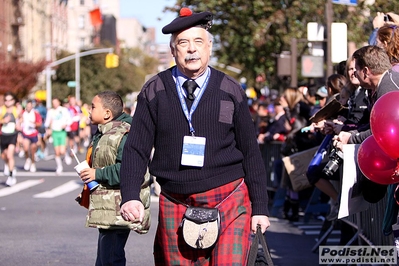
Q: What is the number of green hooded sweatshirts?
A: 1